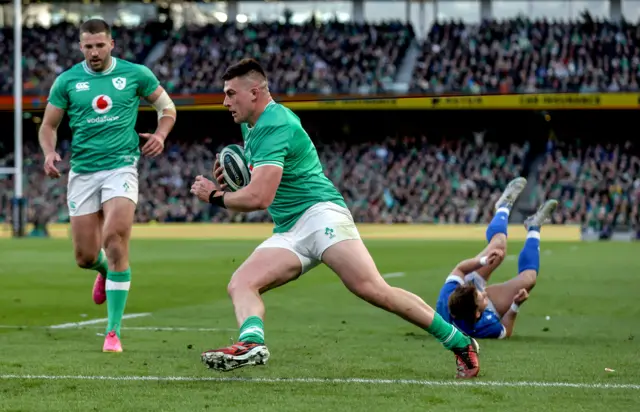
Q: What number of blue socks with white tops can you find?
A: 2